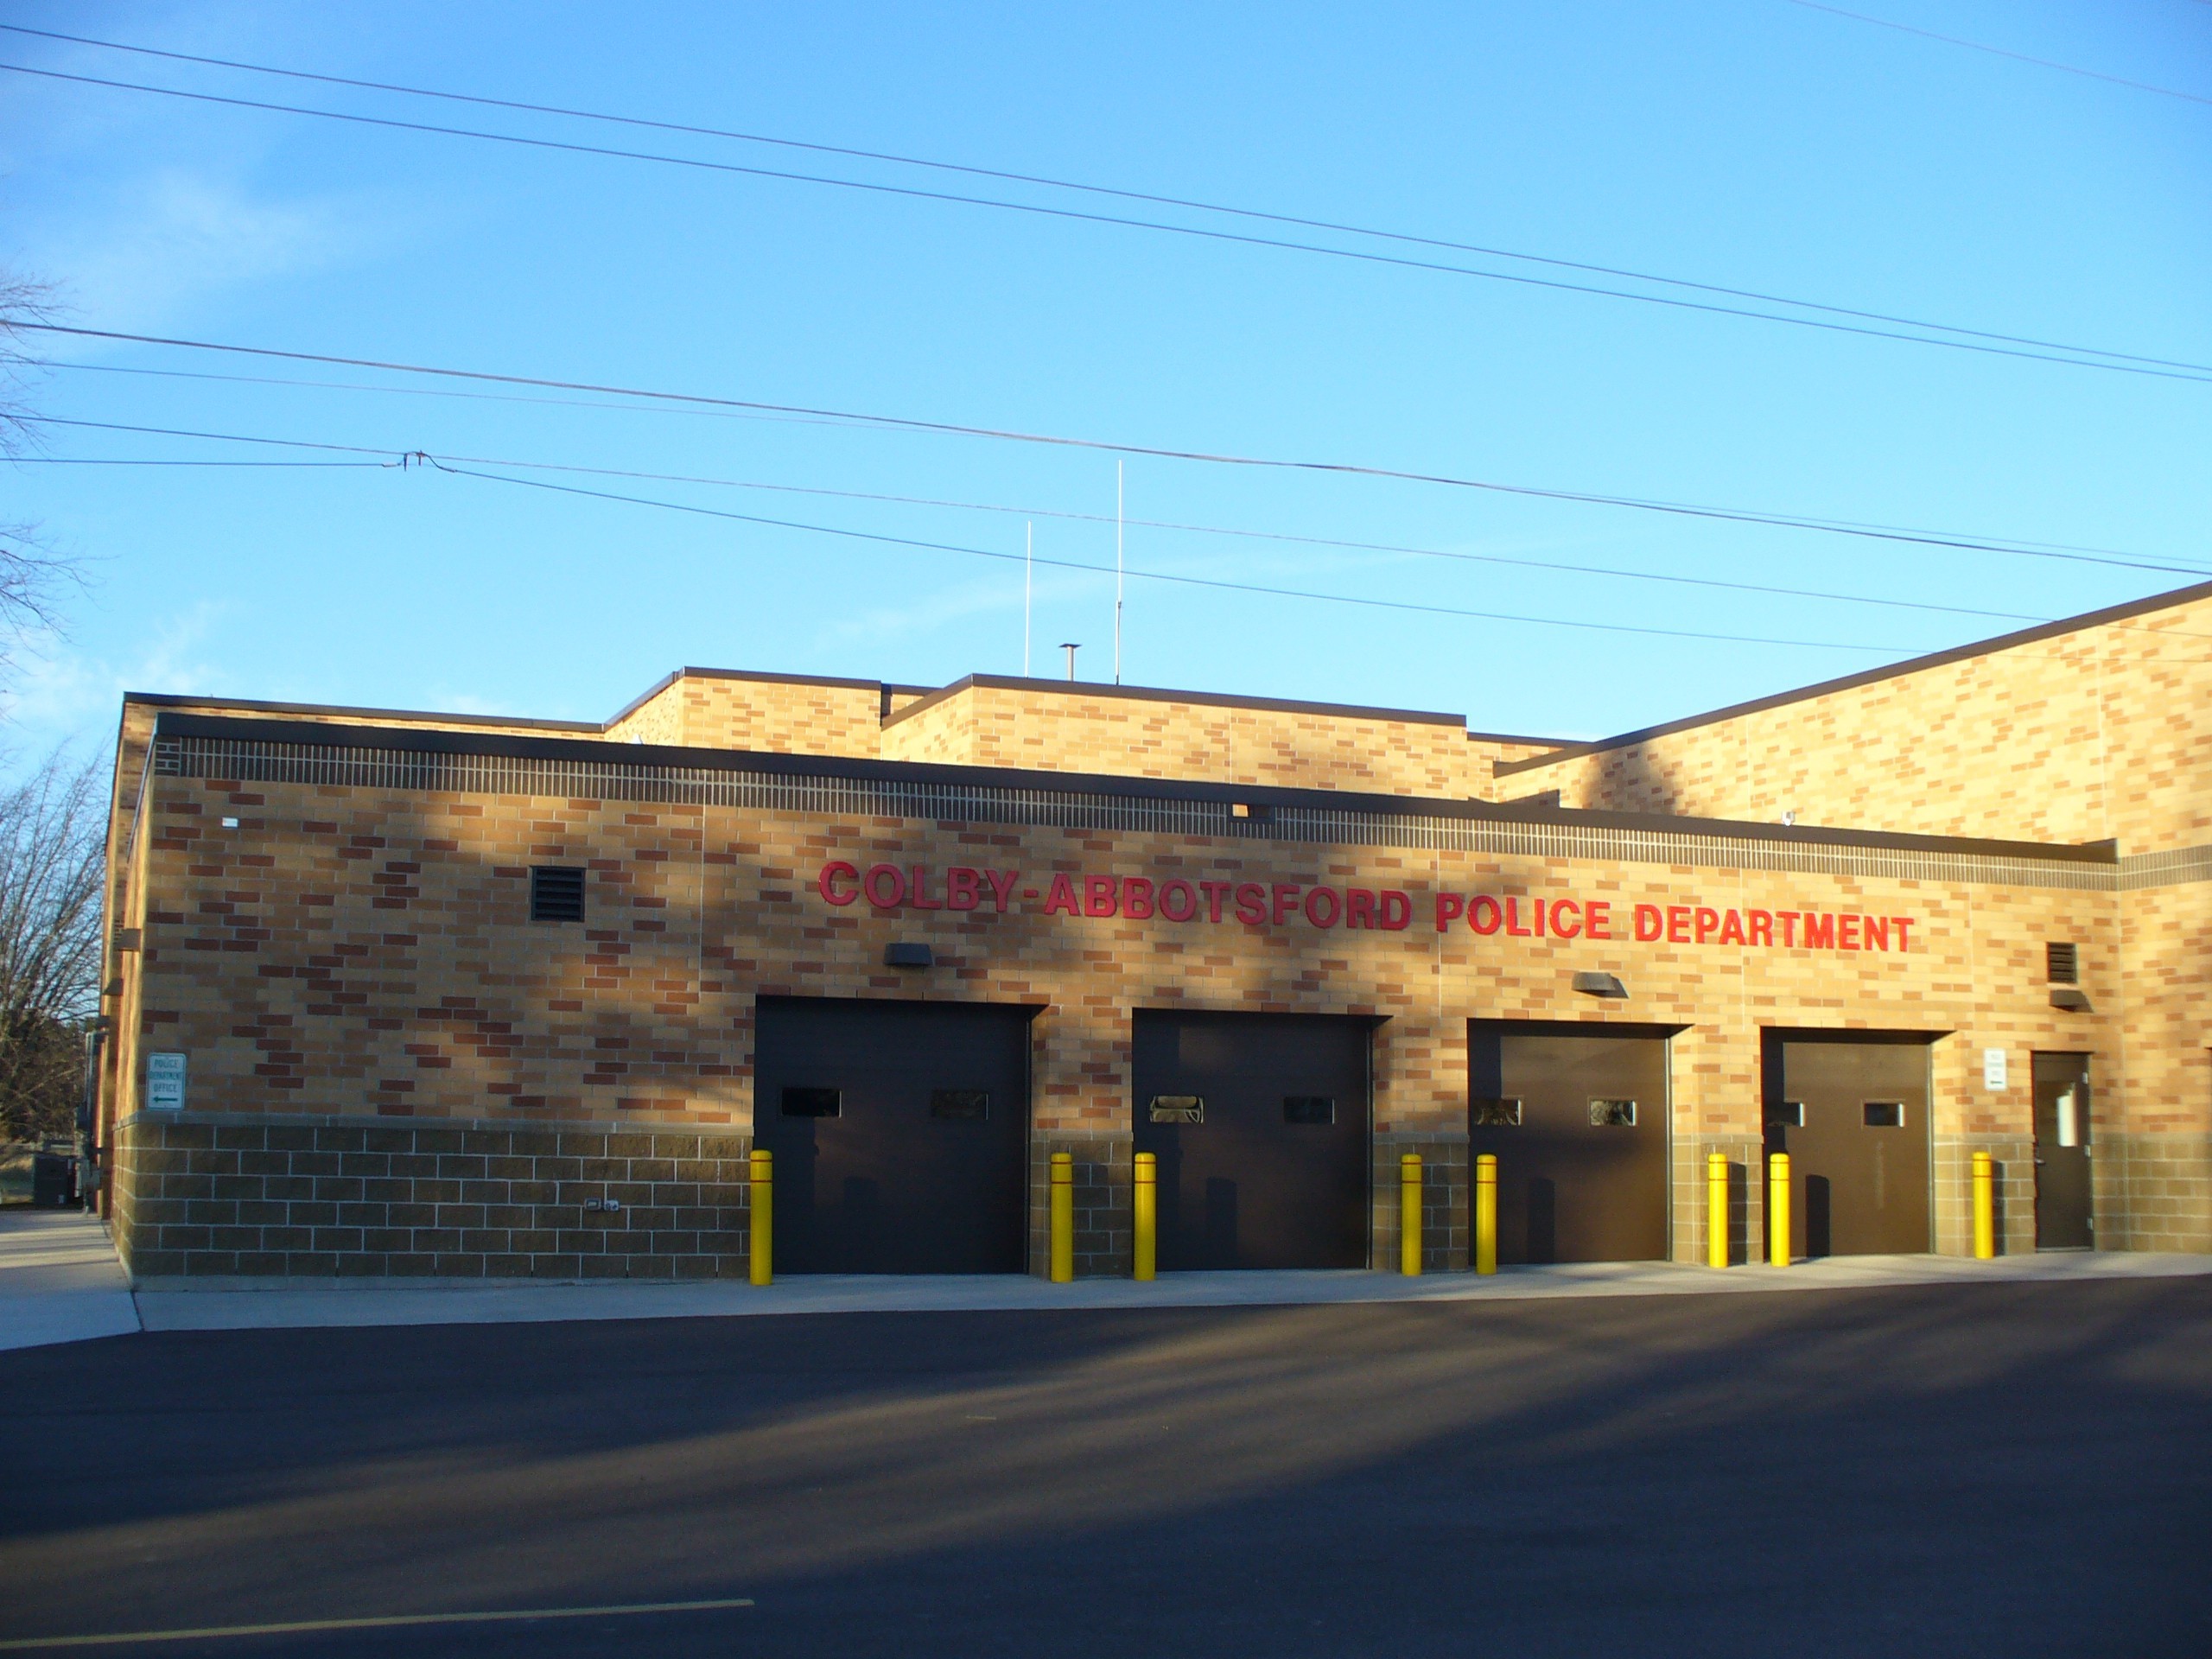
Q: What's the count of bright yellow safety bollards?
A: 8